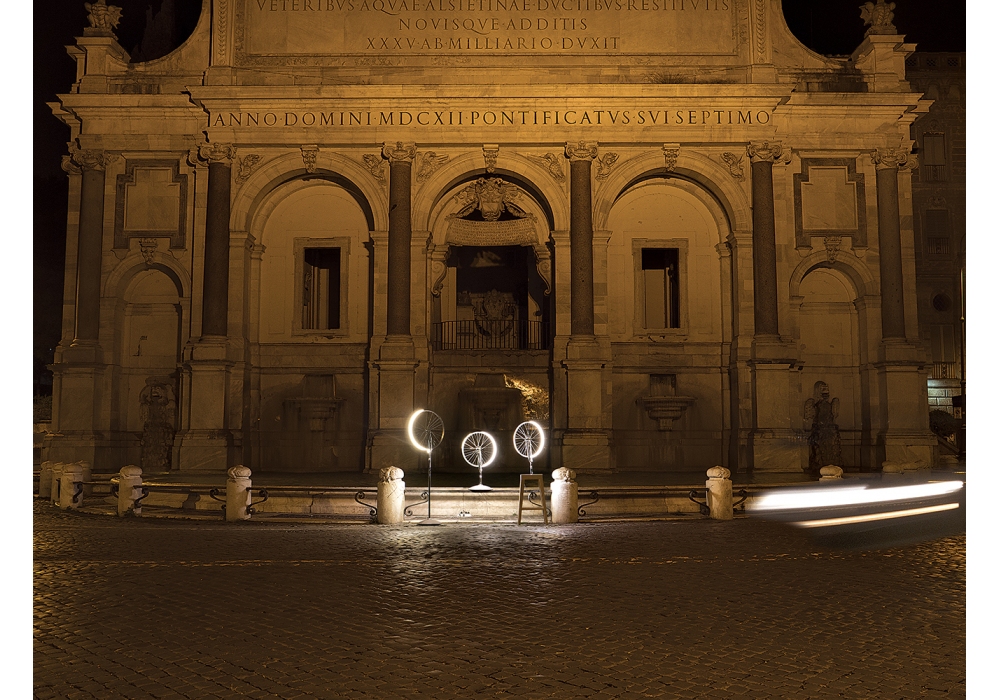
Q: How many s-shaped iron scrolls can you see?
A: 11